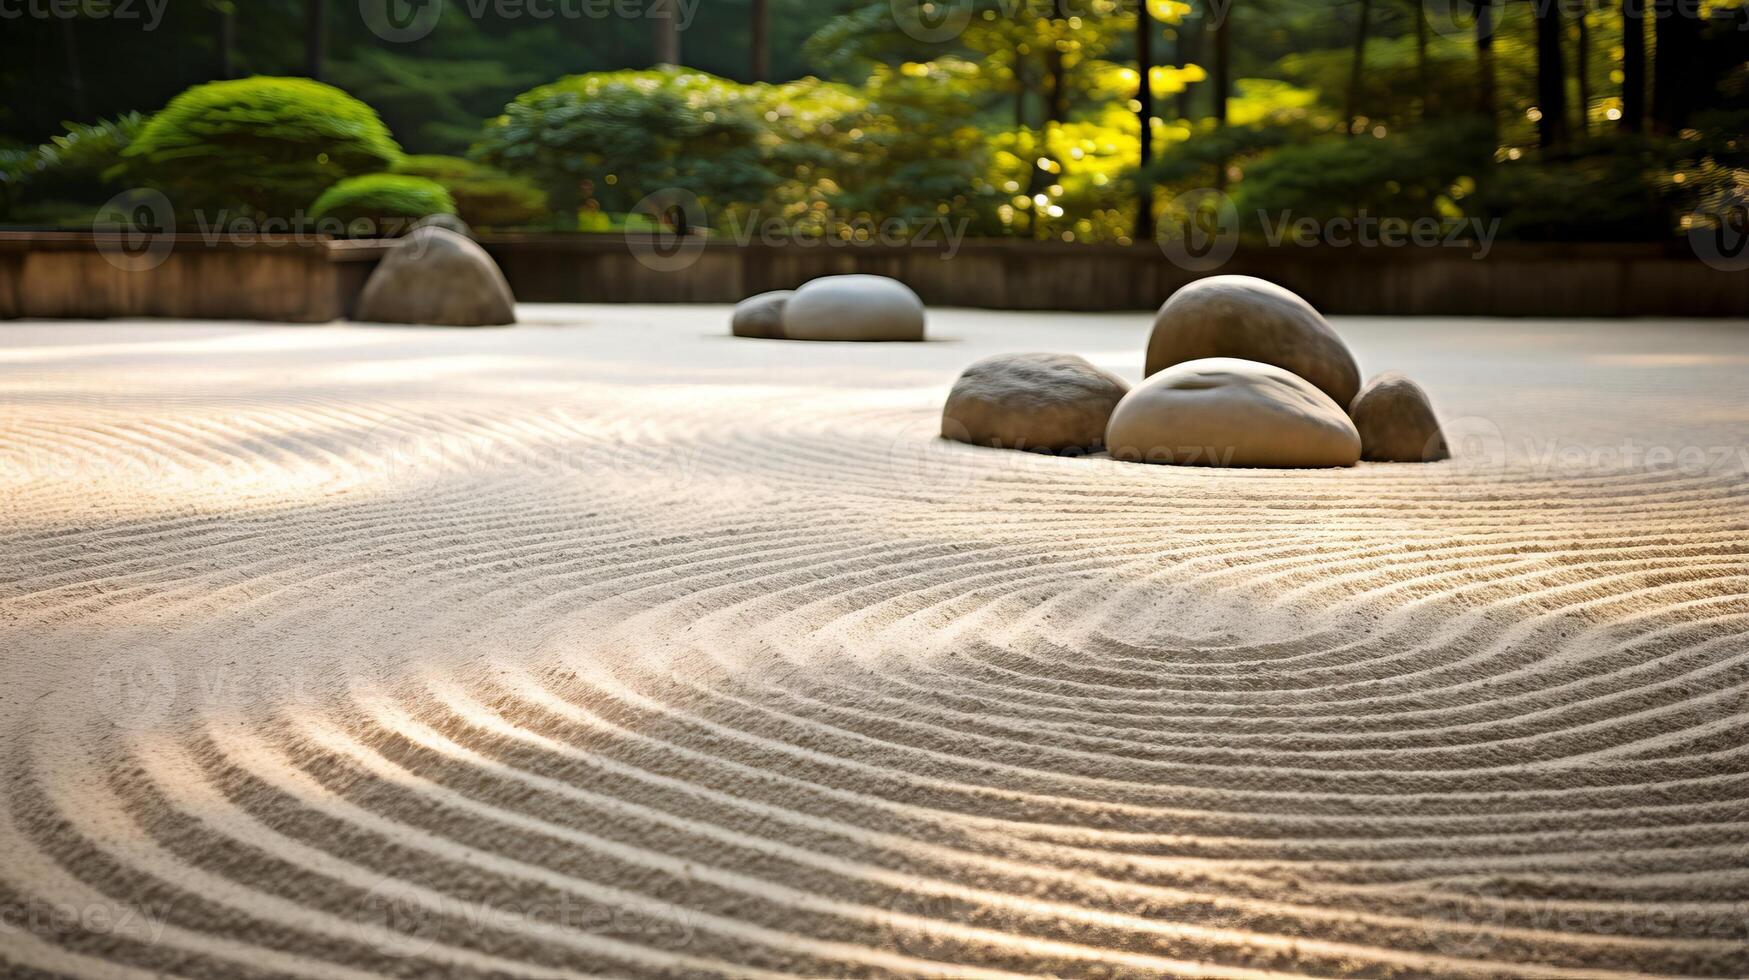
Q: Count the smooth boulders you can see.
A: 7